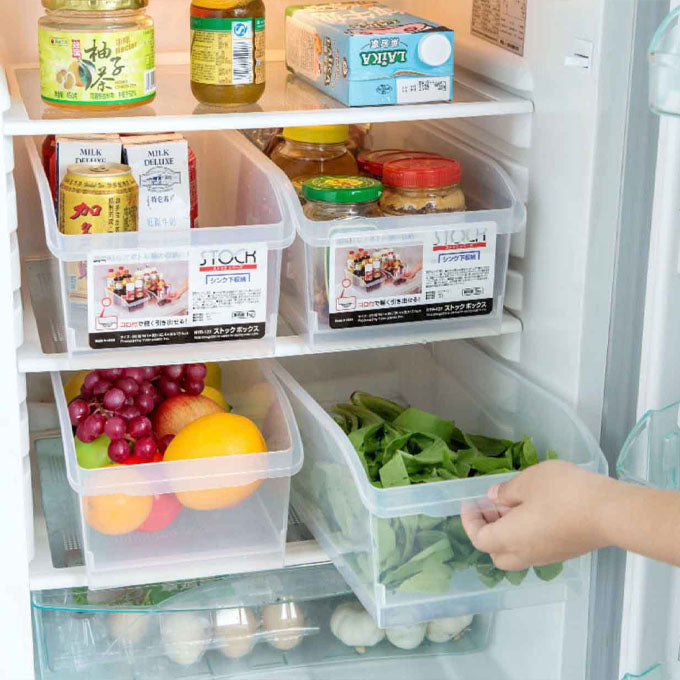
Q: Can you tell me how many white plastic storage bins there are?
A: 4